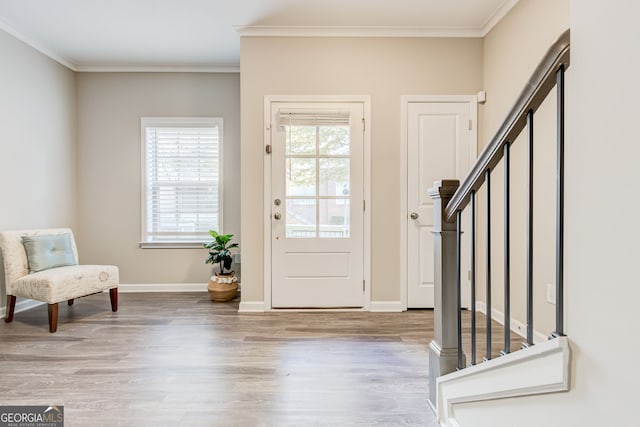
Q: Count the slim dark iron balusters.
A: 6